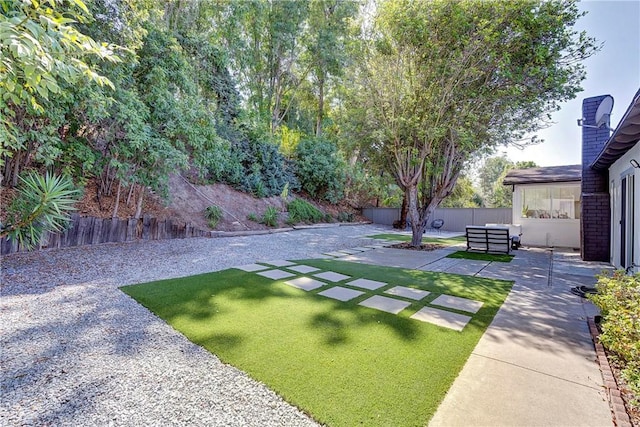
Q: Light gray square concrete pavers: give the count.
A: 12